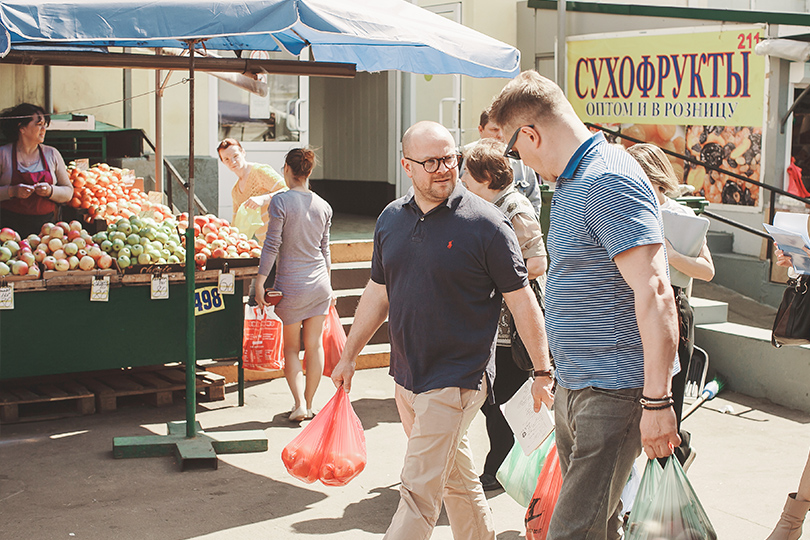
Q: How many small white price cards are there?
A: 4